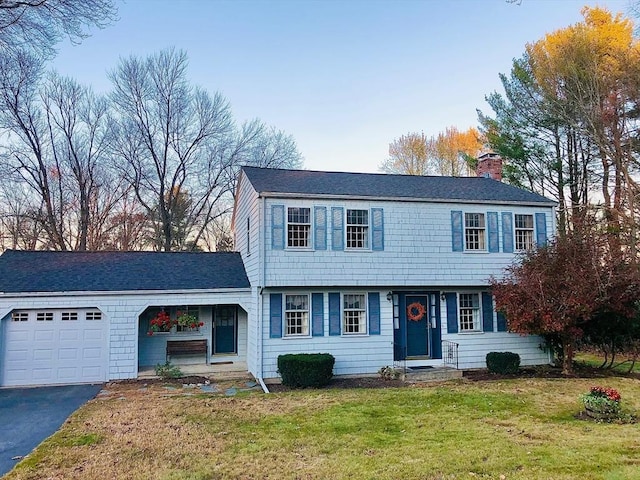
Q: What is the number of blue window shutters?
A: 15